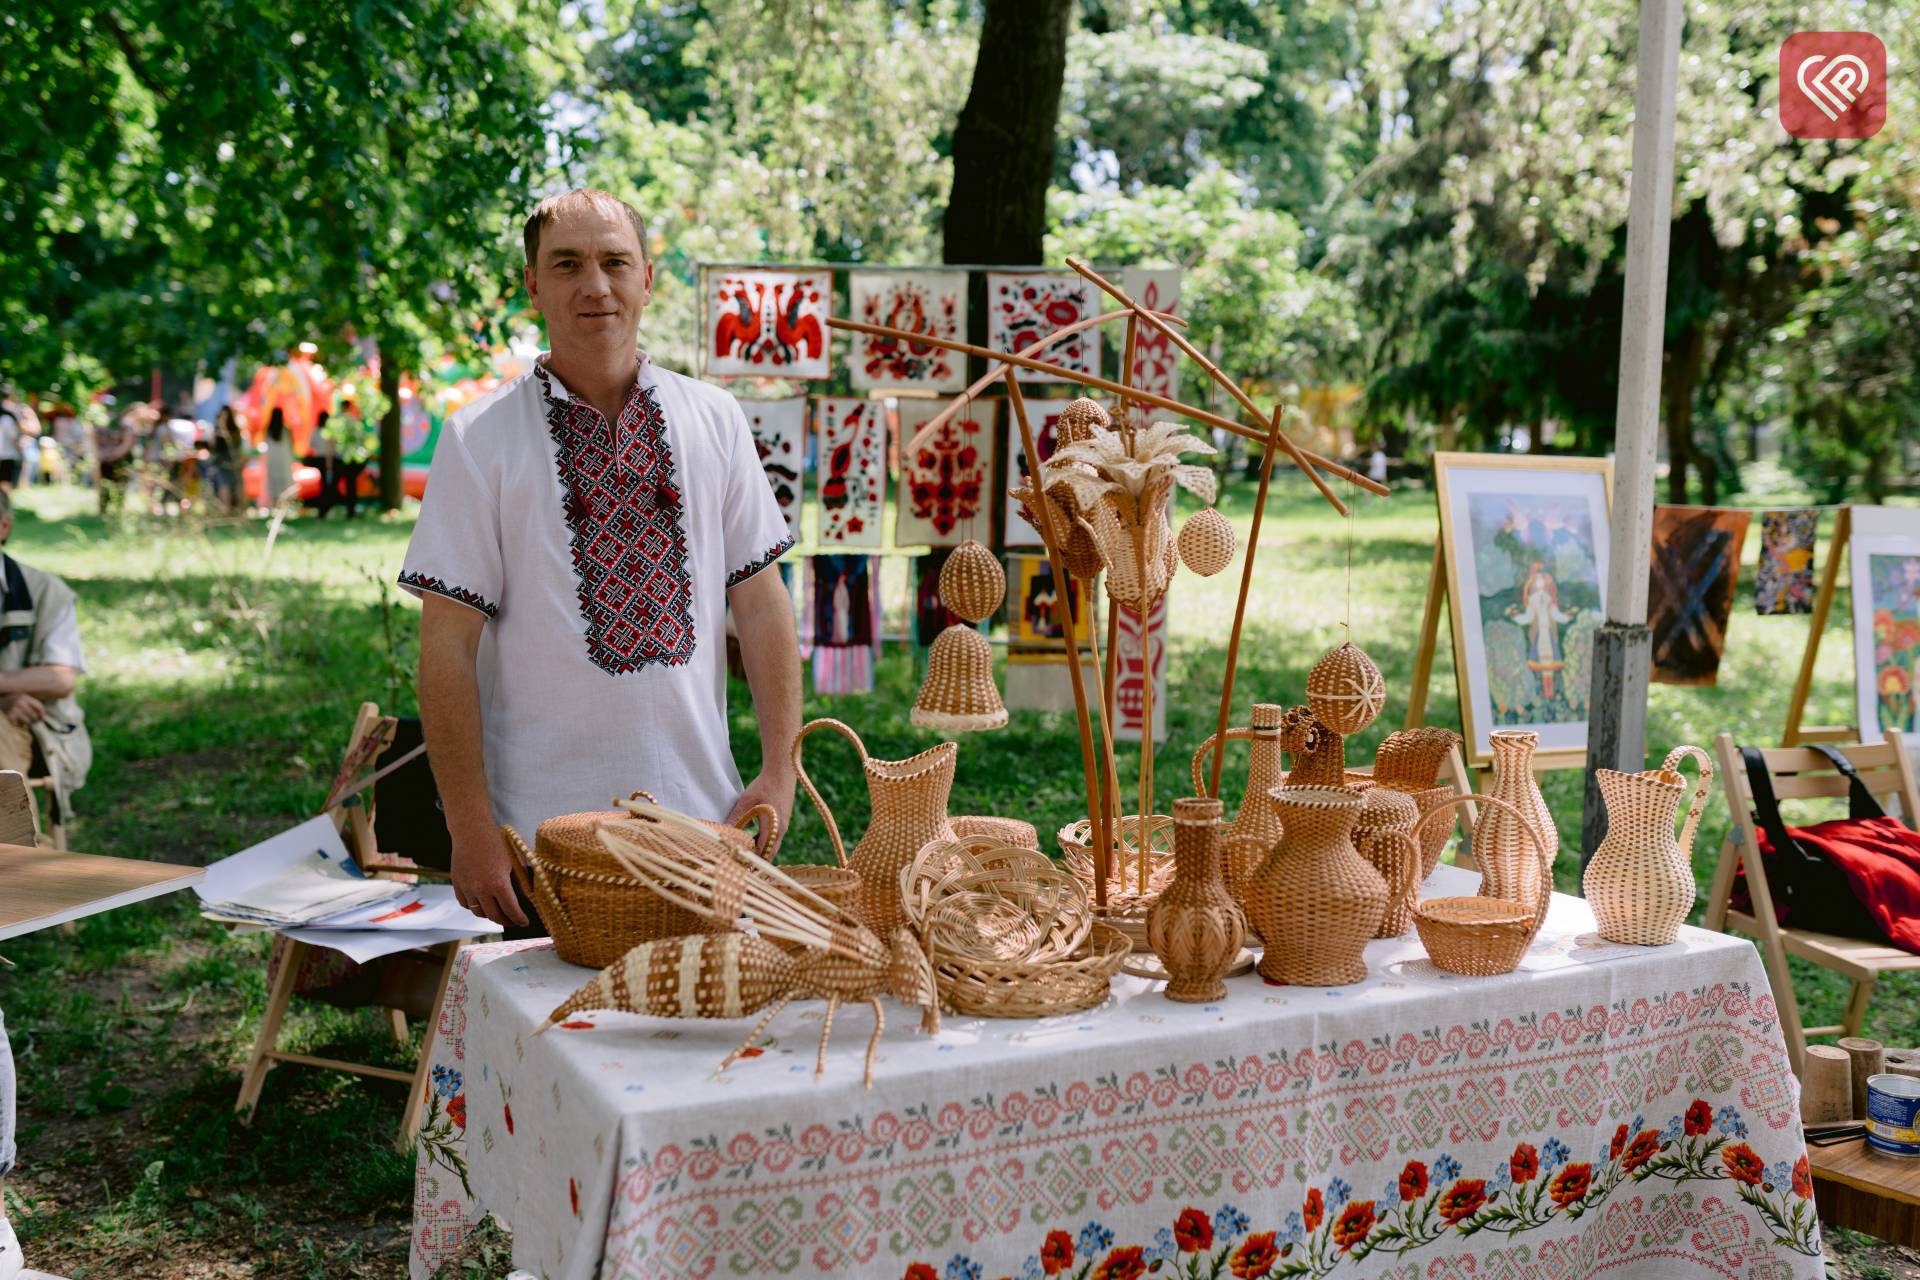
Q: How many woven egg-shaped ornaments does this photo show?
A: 3